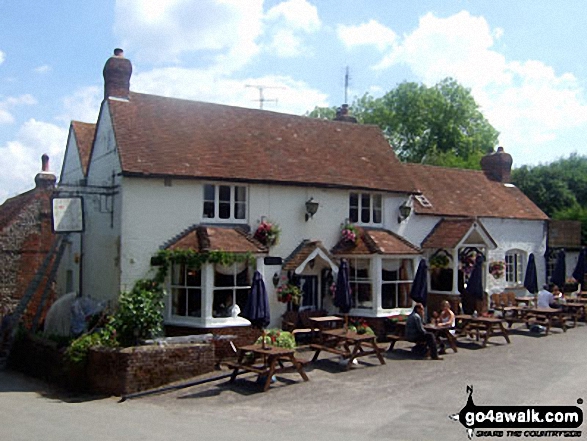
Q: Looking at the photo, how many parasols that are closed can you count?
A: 7